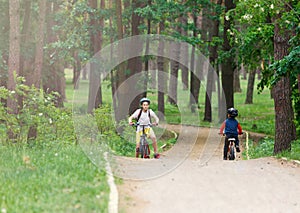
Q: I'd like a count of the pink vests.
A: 0